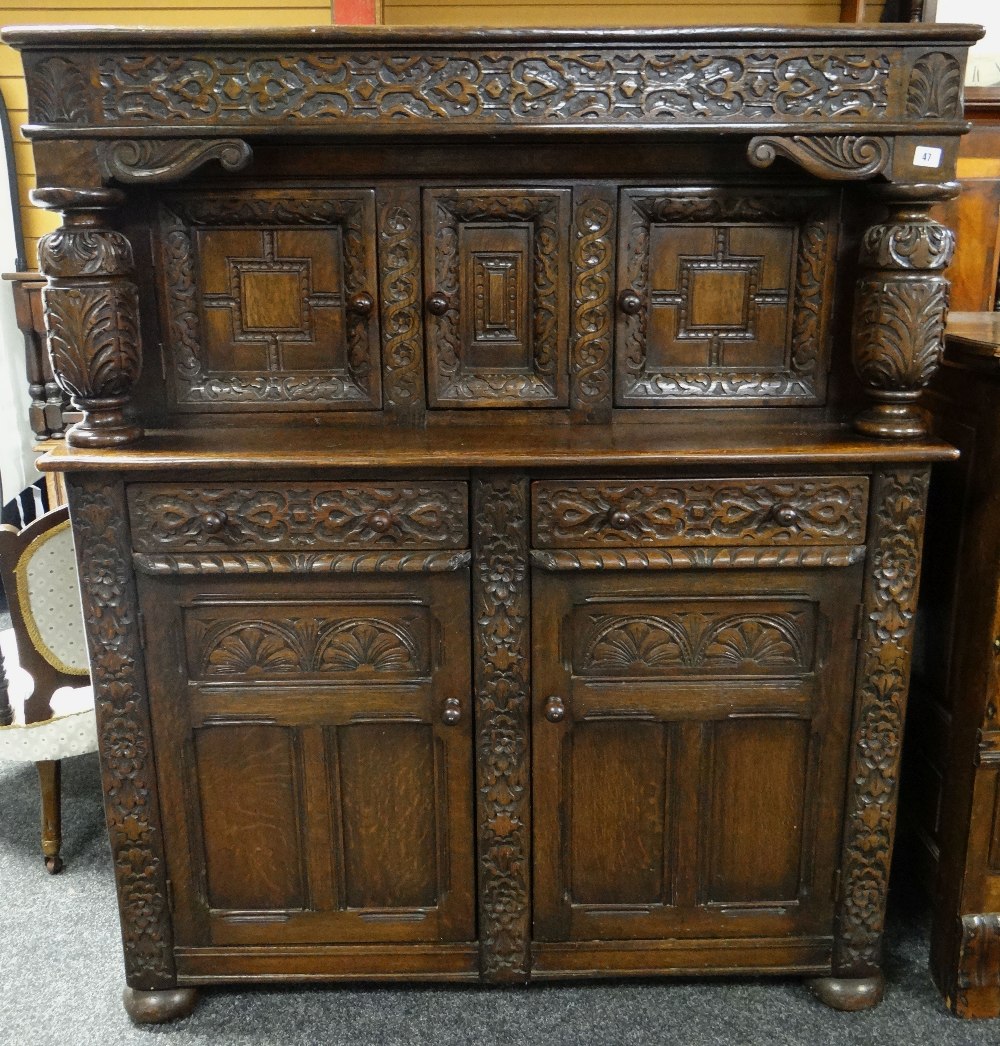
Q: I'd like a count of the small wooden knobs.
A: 9